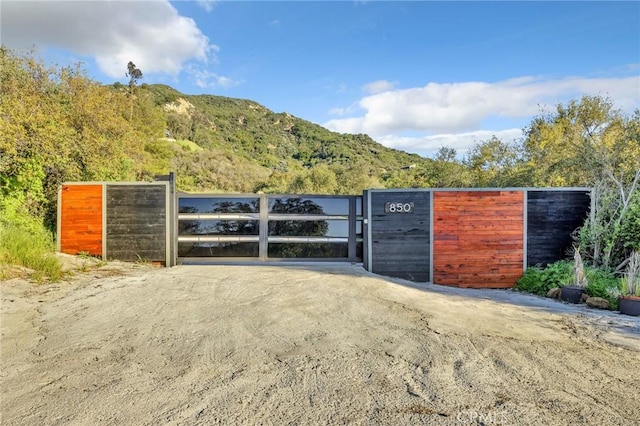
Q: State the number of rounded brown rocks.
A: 3